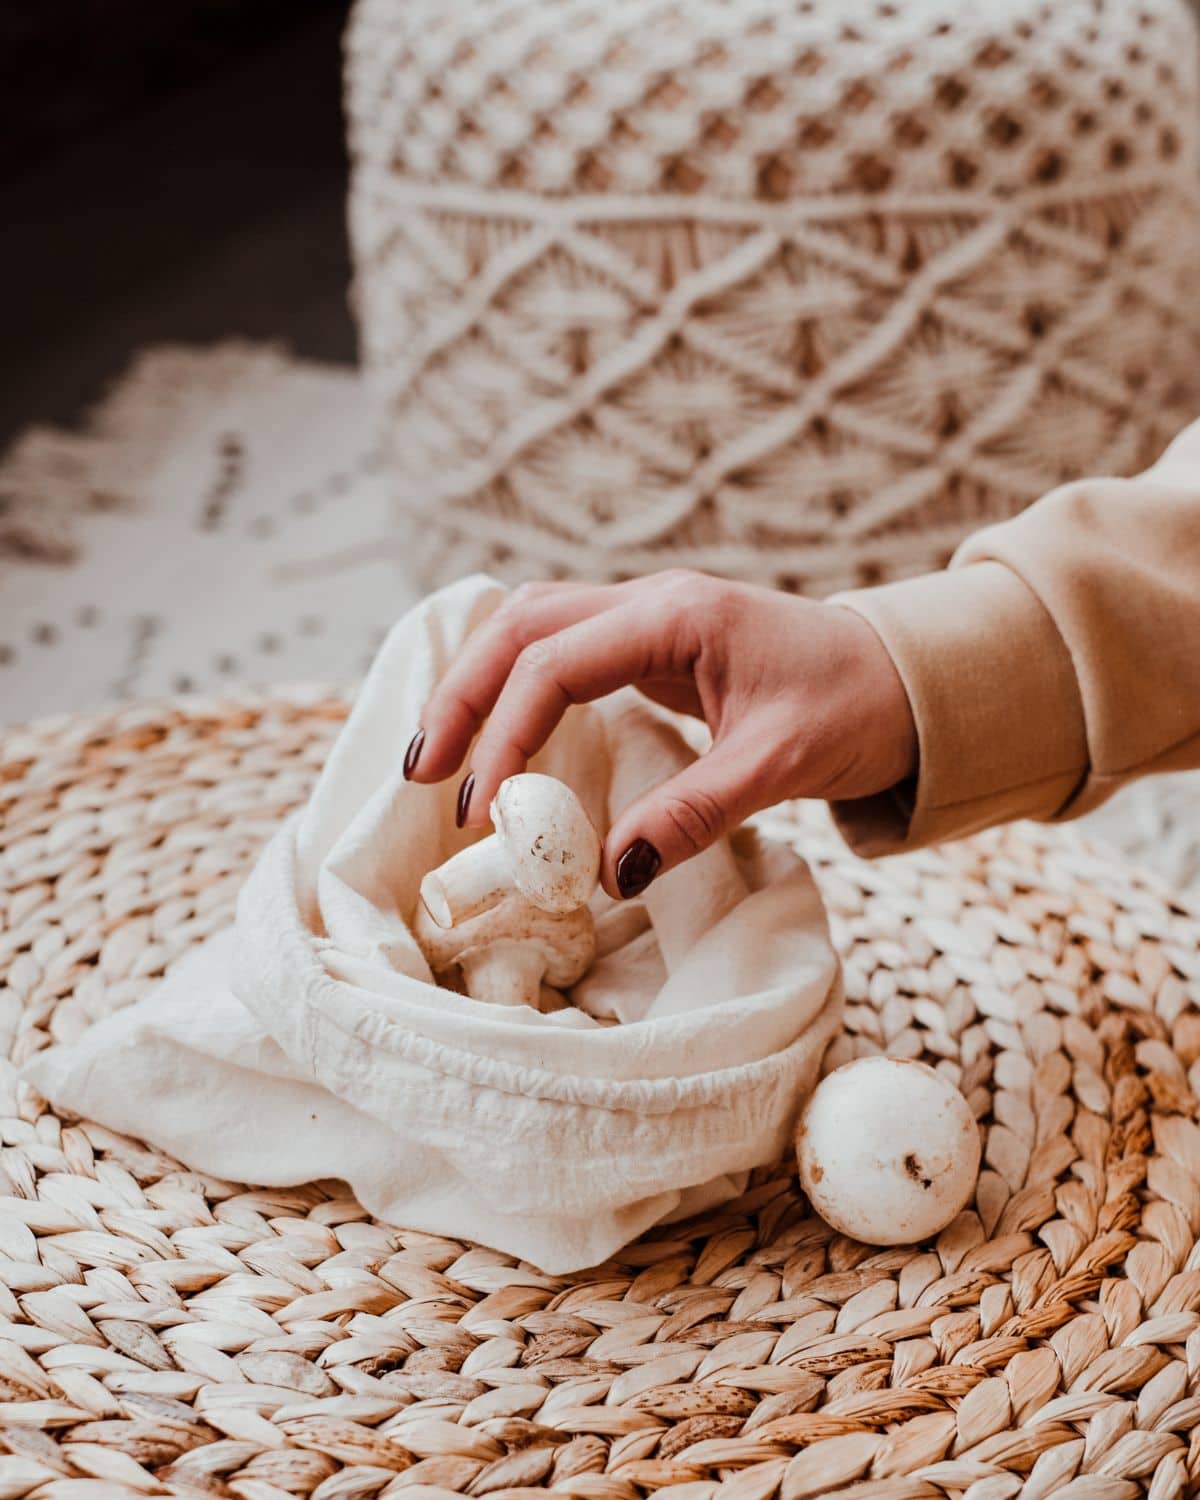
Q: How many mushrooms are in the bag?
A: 2